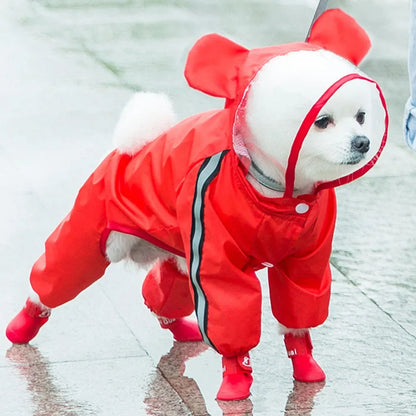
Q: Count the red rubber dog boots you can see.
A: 4